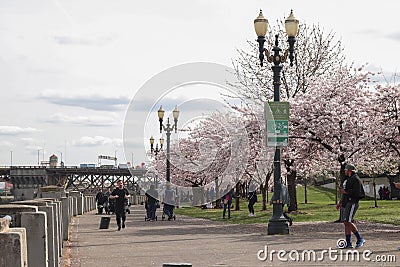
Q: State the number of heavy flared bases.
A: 1